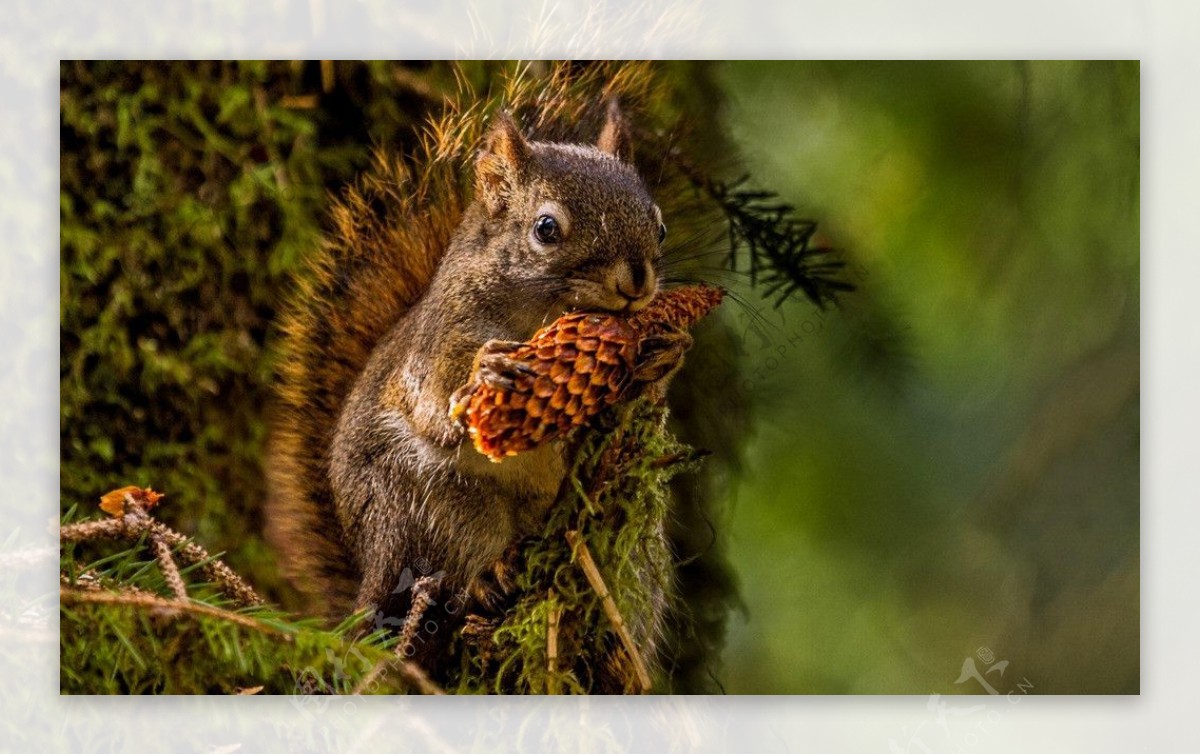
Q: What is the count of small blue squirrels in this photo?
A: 0